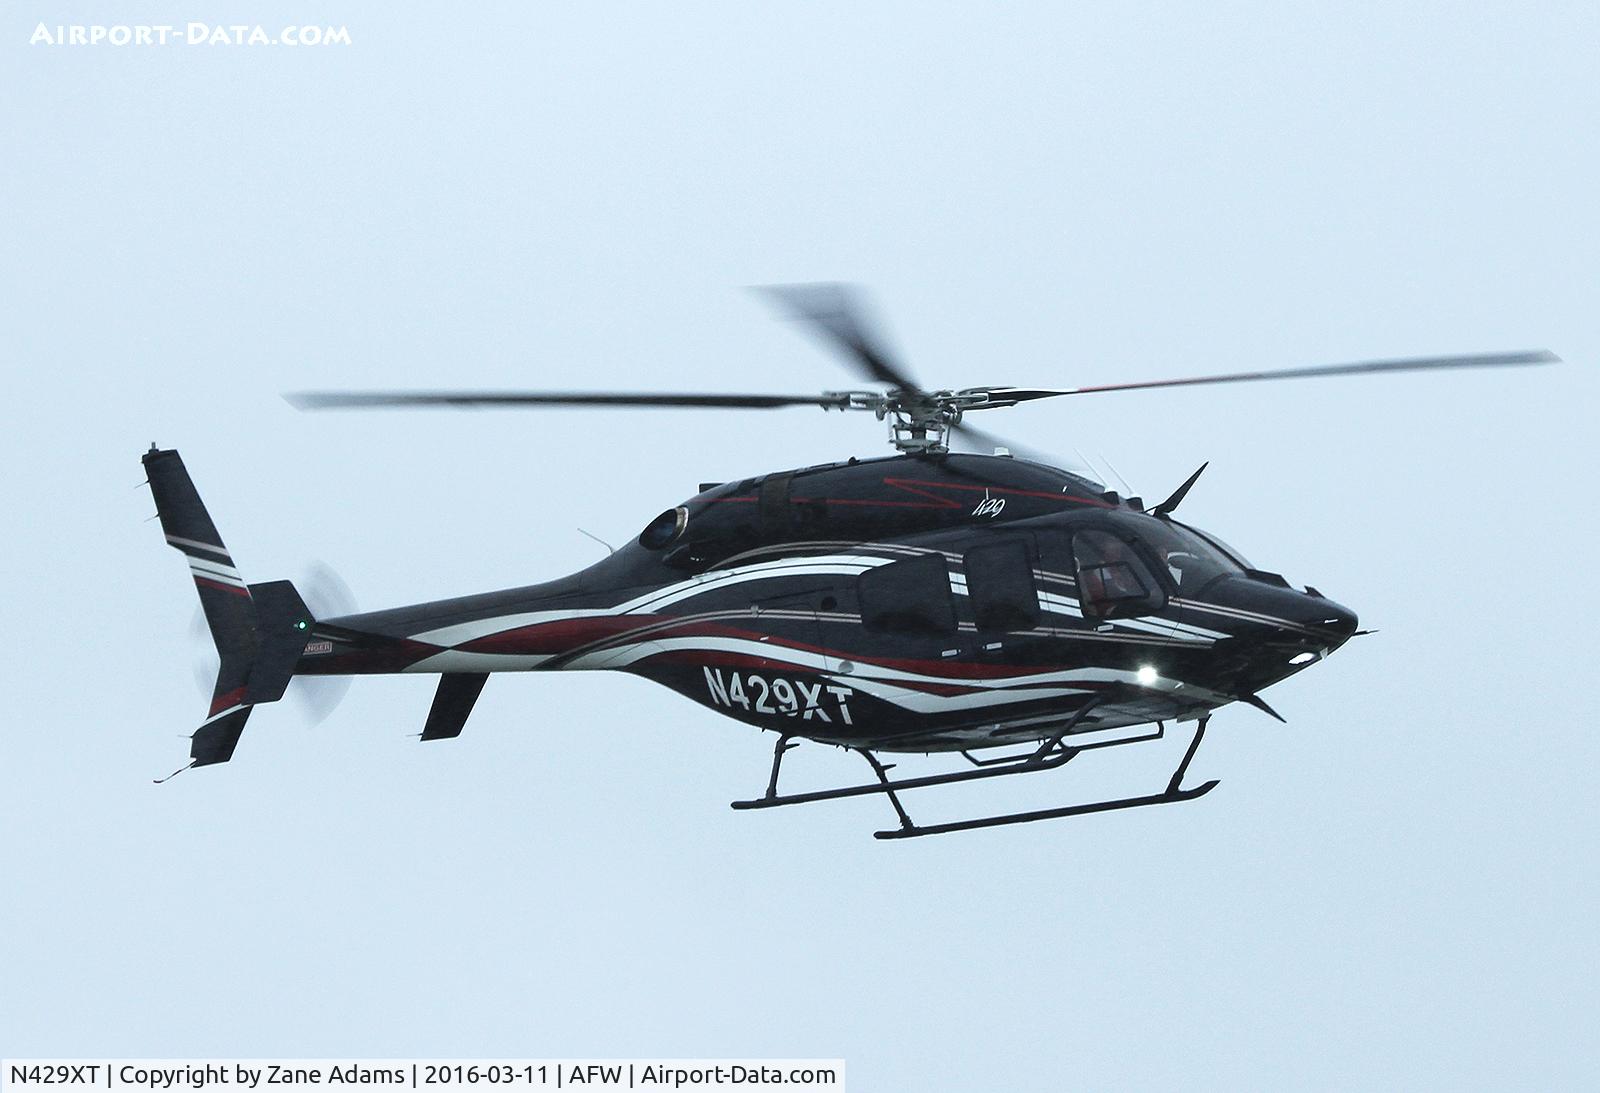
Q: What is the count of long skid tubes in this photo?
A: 2